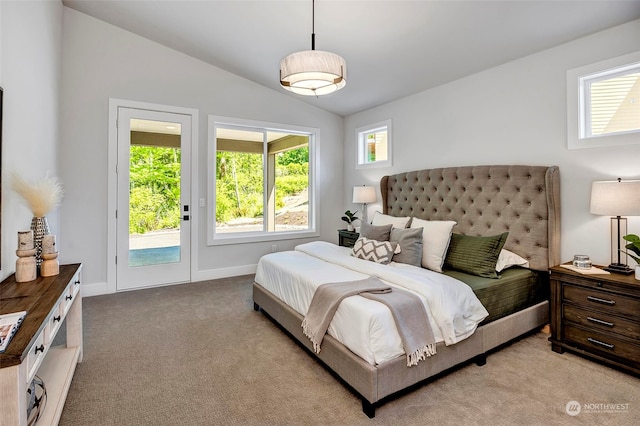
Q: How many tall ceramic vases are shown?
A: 1